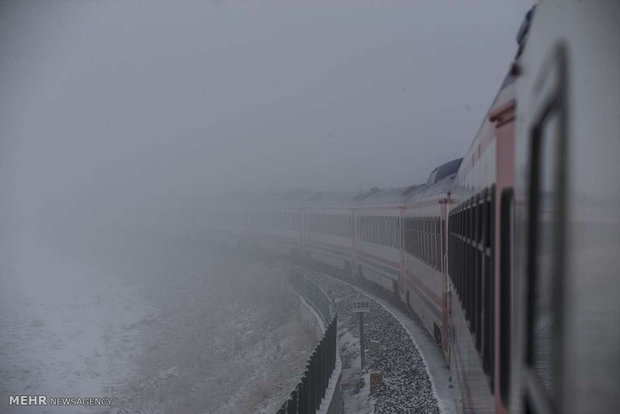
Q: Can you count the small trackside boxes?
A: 2